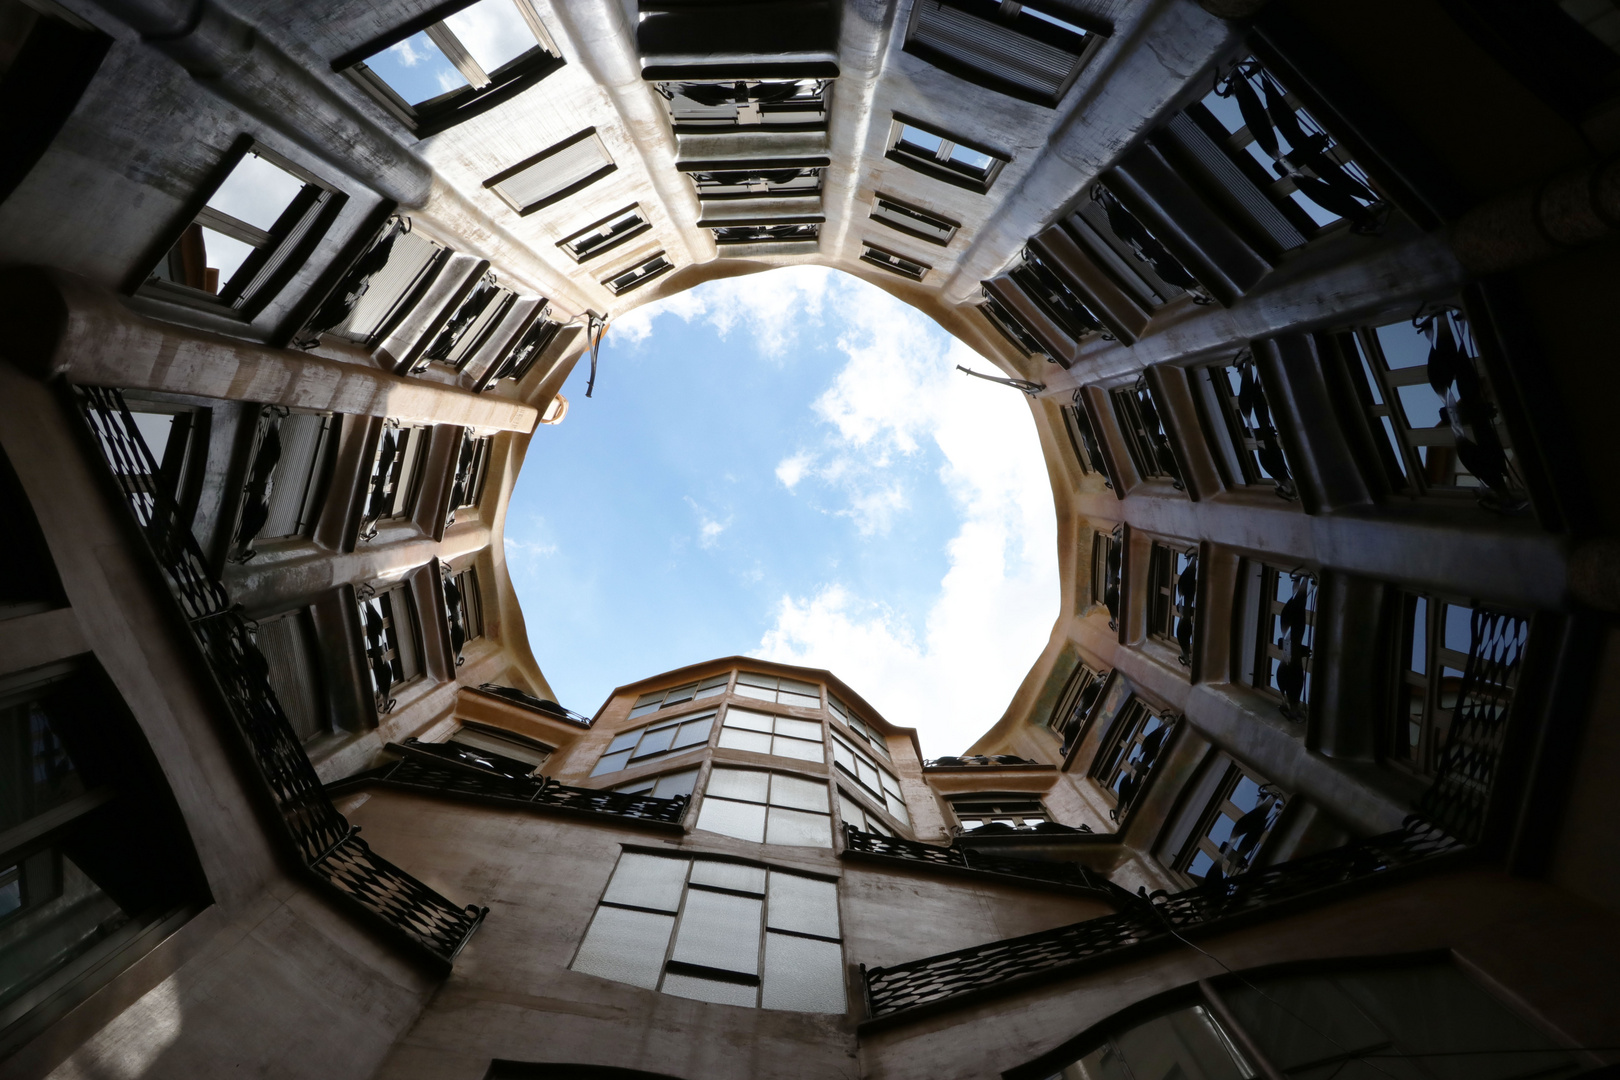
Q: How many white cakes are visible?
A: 0